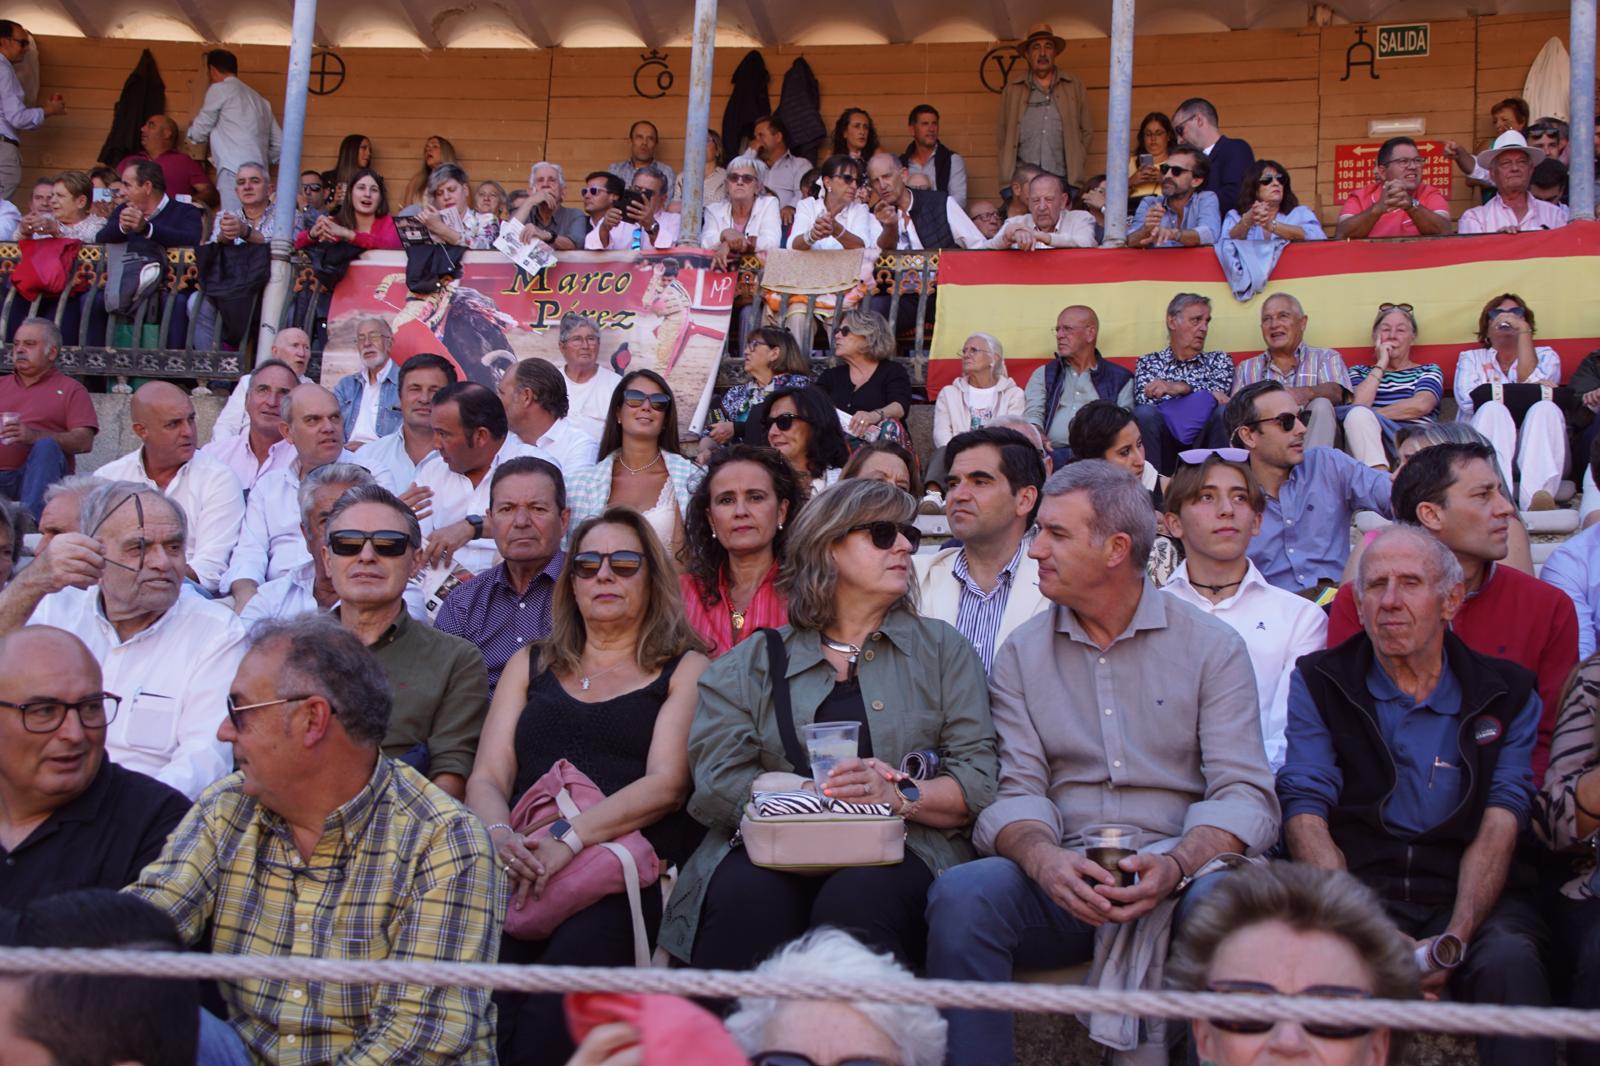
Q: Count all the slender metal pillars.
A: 4